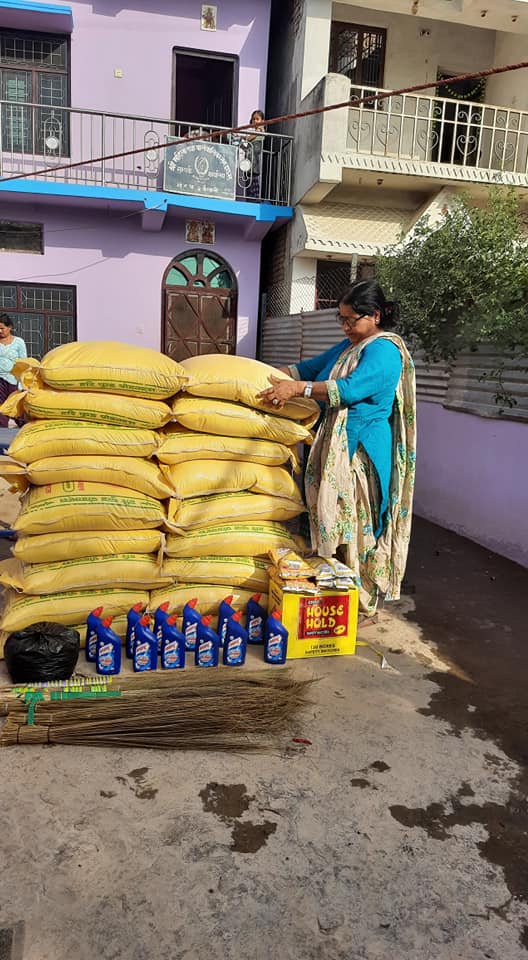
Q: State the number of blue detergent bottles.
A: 12